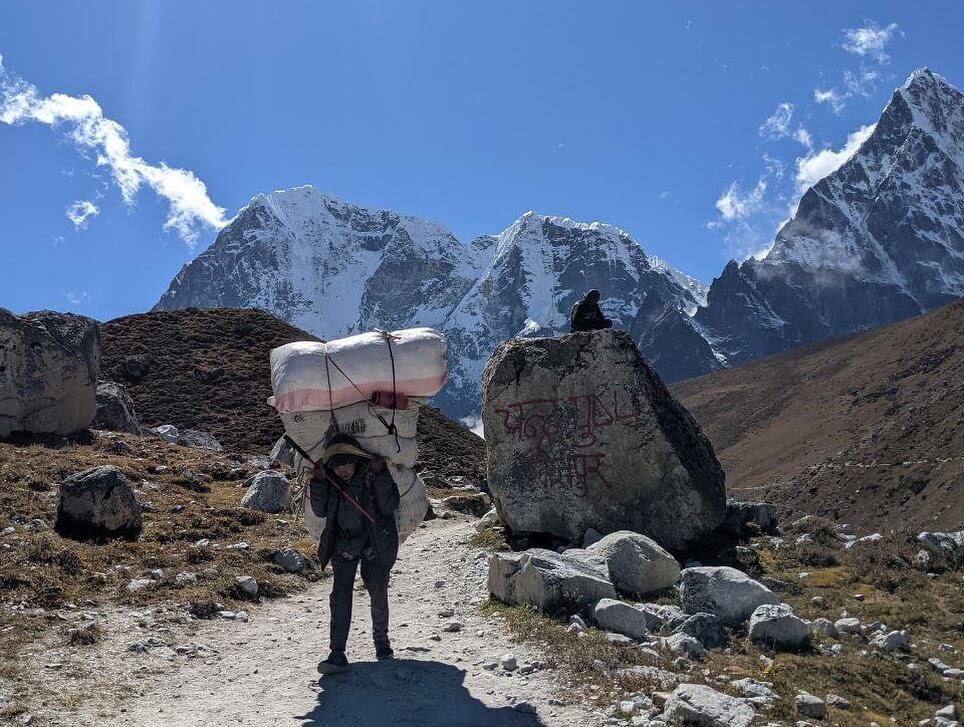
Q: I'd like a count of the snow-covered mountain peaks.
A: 3